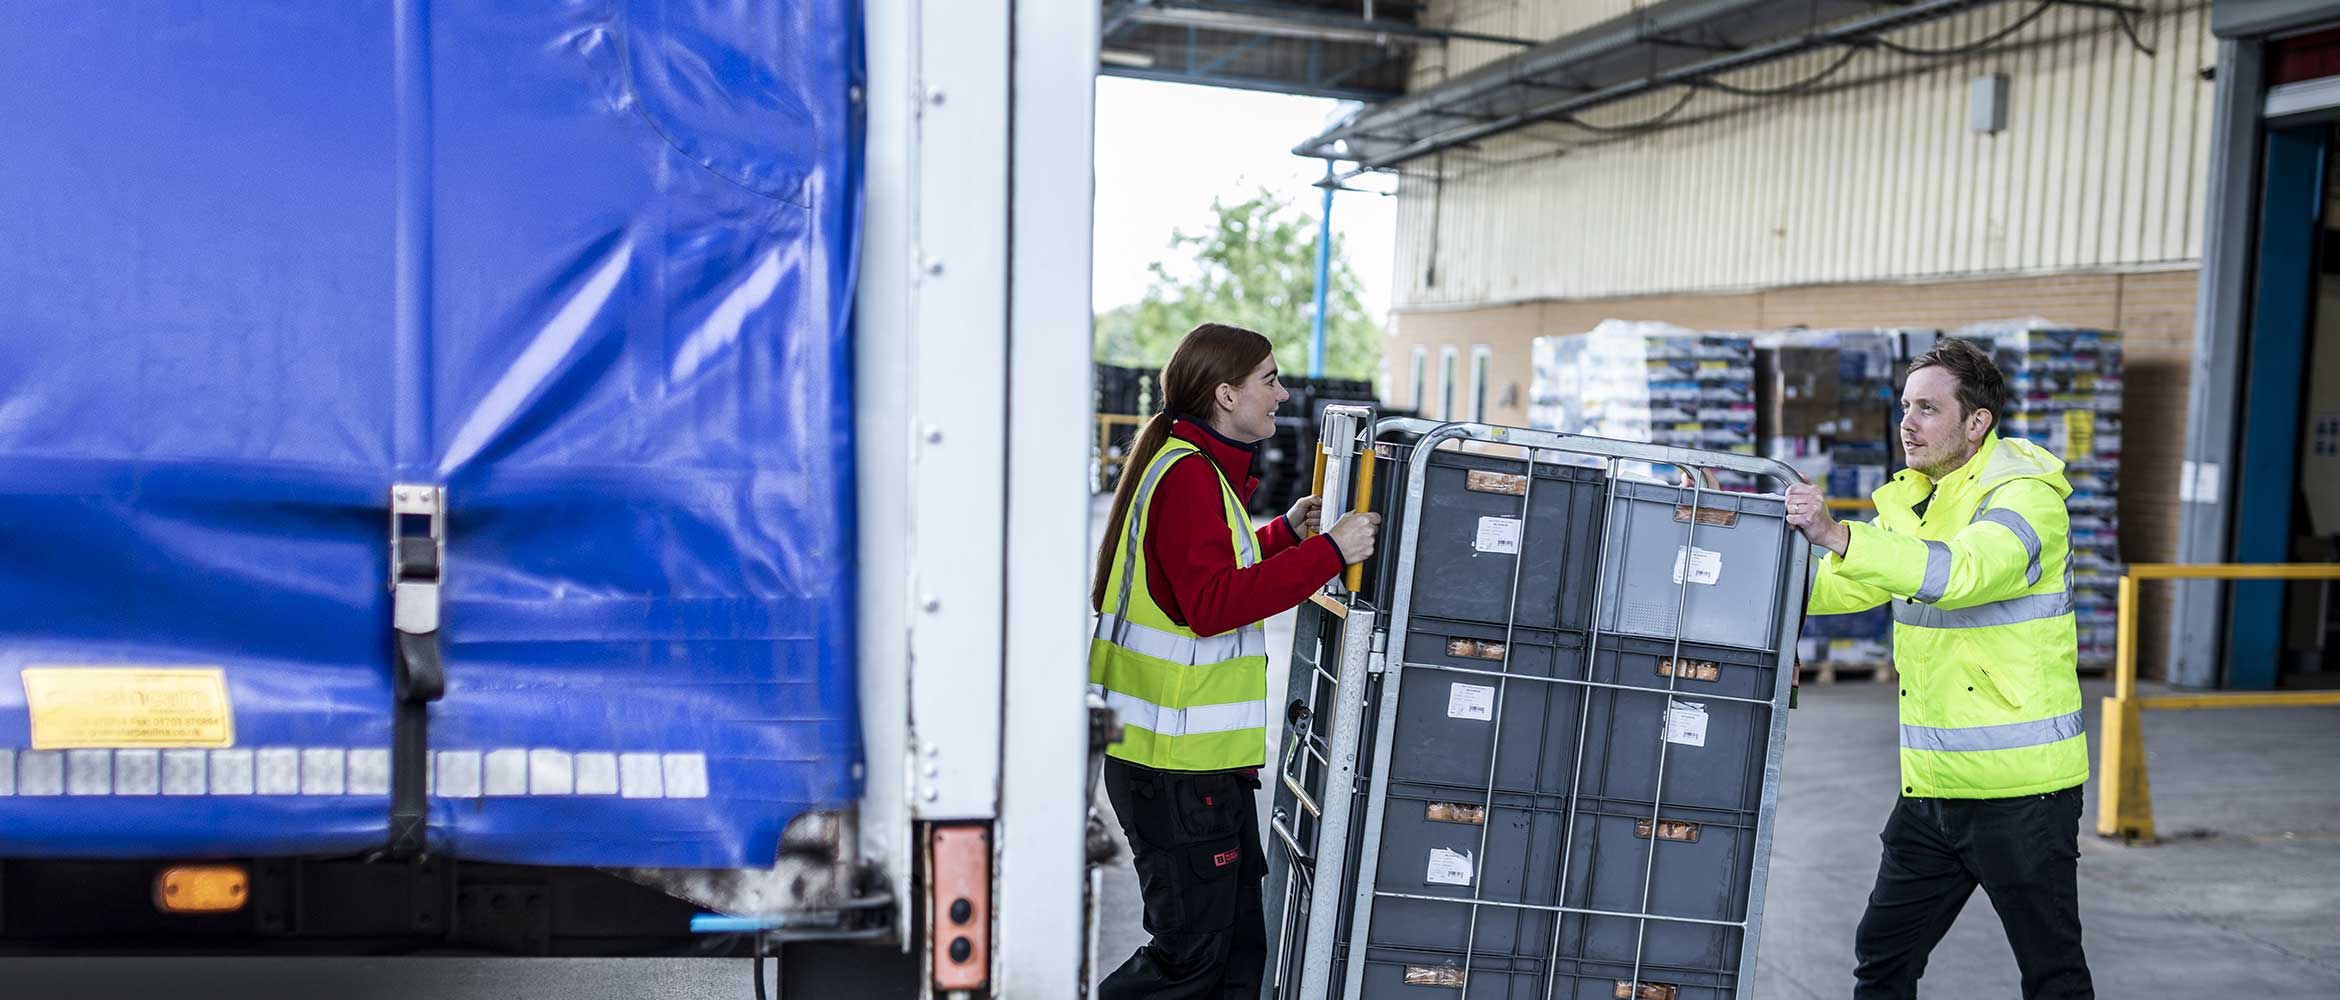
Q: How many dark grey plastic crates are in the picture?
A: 7